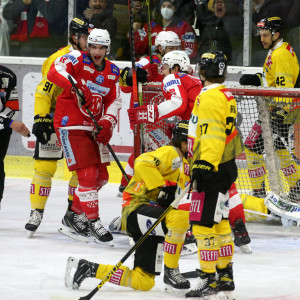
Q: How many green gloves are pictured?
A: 0